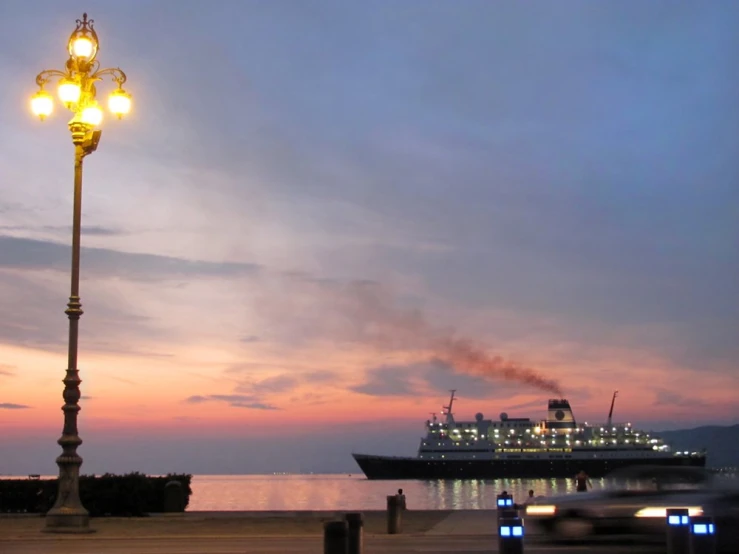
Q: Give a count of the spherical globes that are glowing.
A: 5